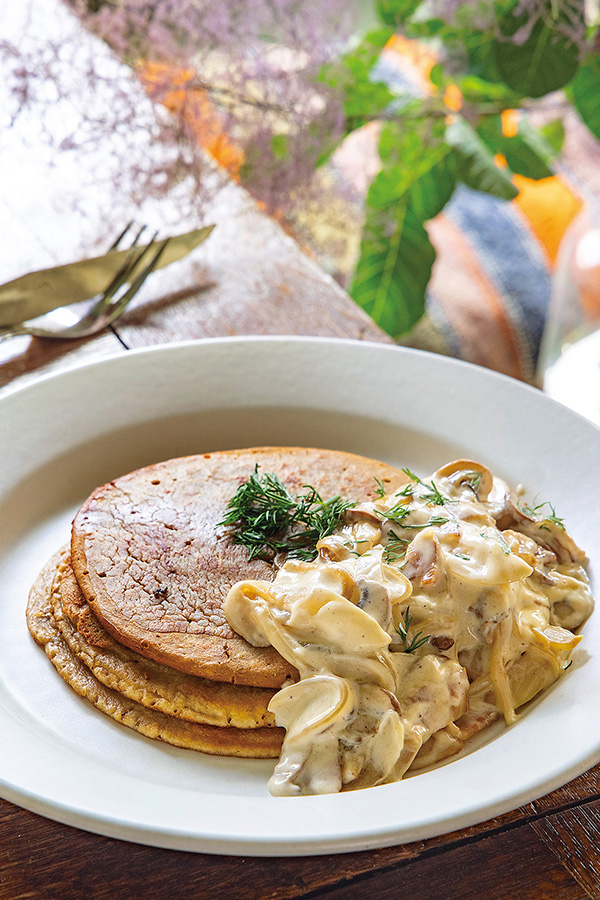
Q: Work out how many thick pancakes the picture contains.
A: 3